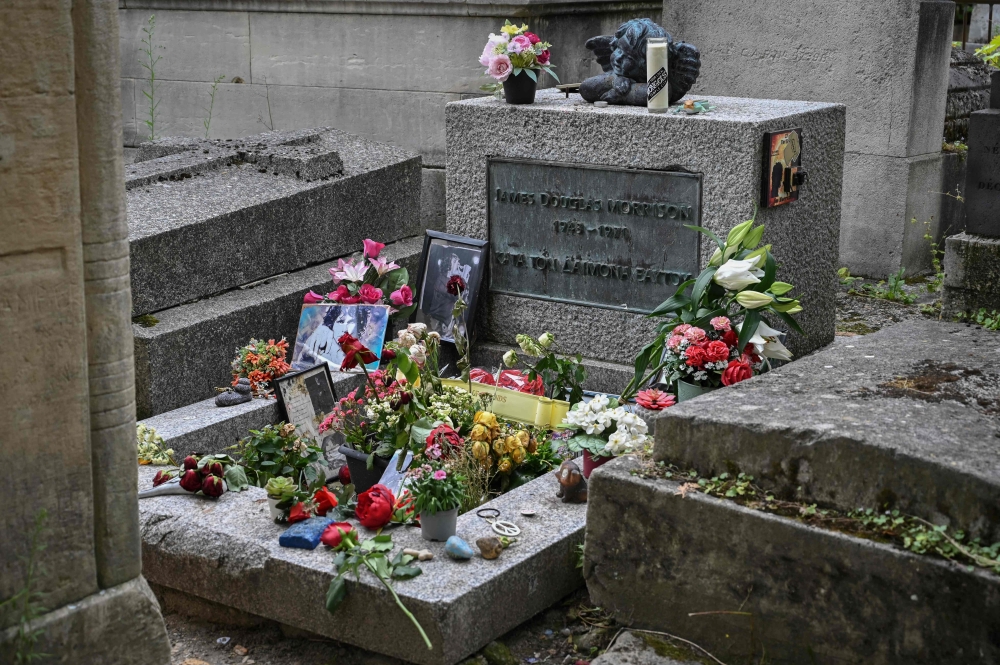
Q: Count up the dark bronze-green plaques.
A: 1